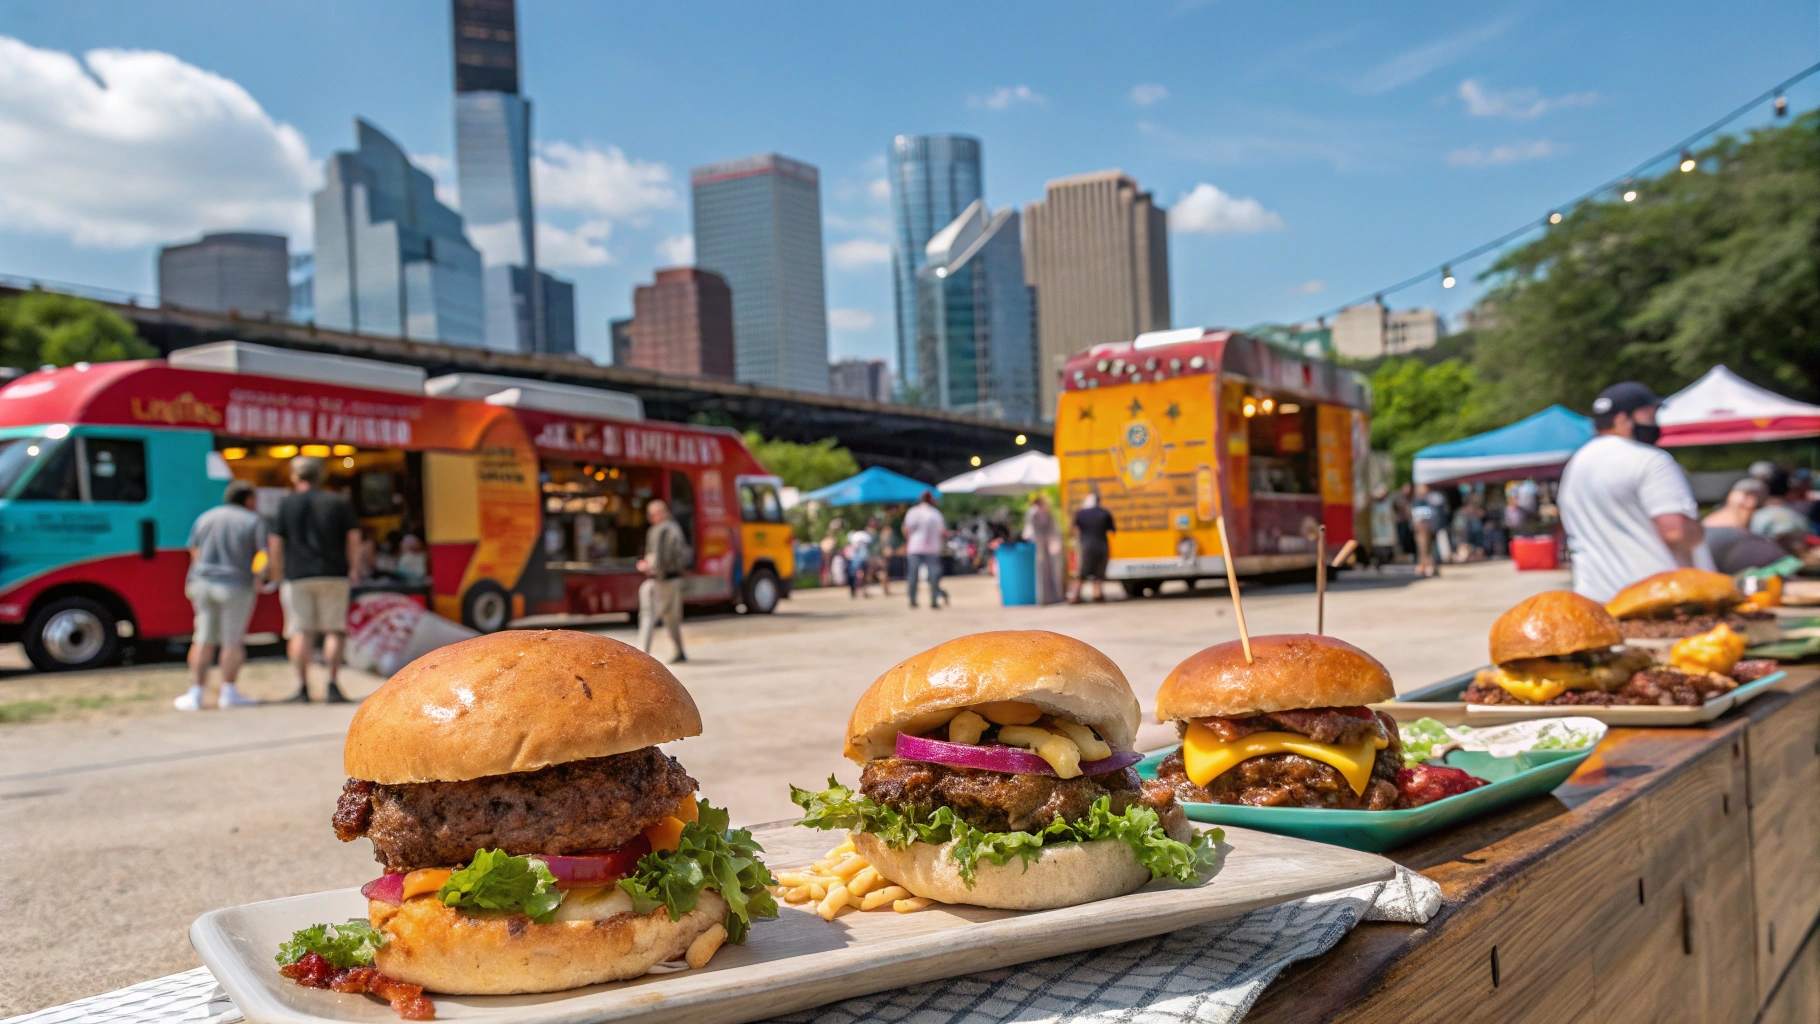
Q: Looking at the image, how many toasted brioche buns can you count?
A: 5